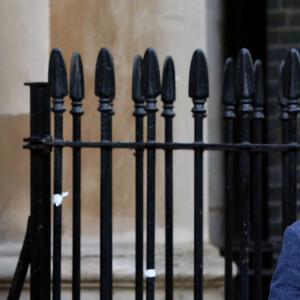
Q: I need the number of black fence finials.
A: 12